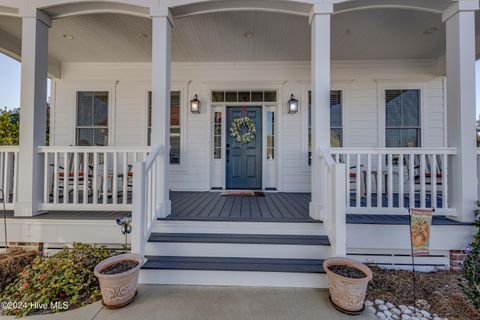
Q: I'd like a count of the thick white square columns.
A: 4